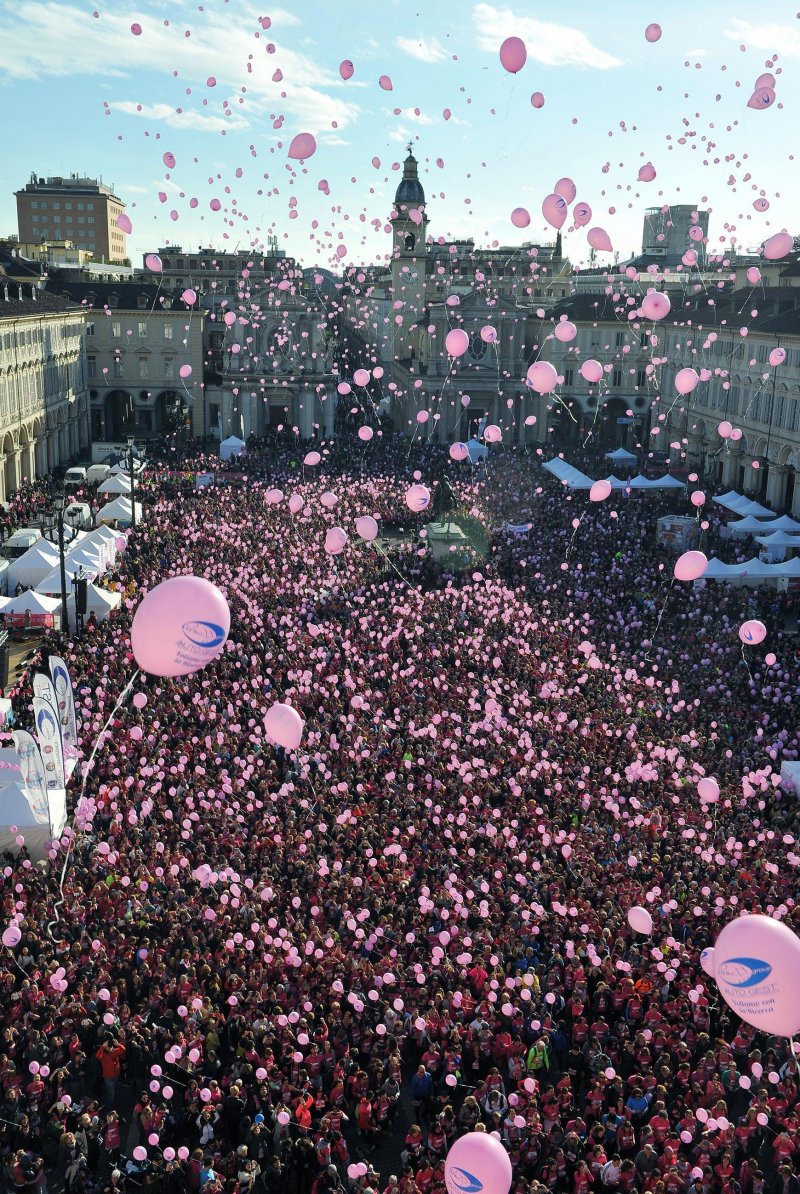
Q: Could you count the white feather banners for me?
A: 4